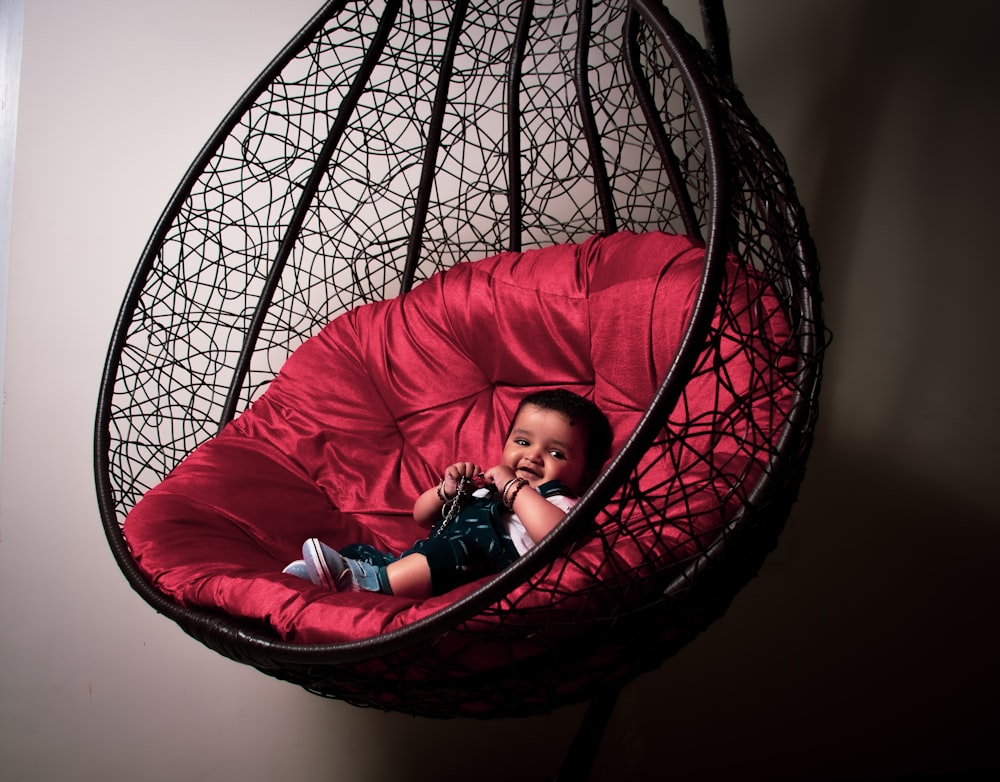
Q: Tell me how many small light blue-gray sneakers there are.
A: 2